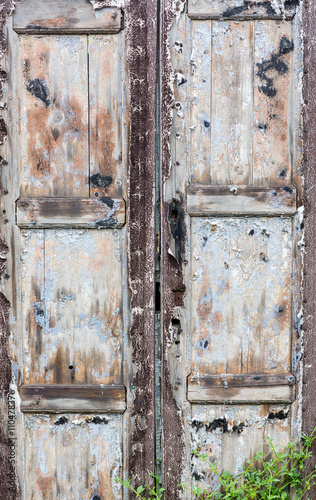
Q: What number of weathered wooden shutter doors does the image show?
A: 2